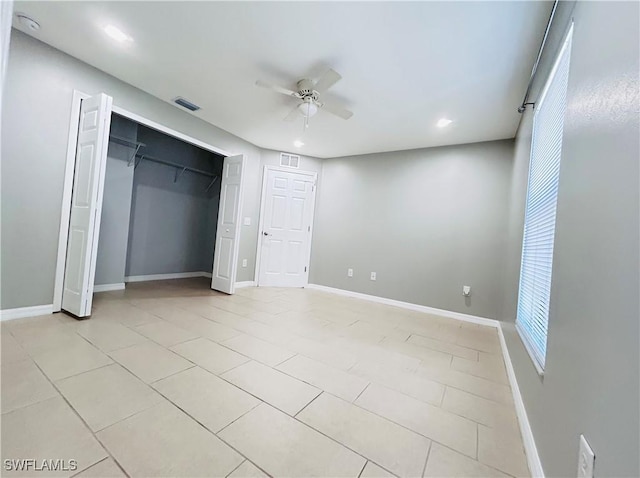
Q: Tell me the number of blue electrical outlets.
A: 0